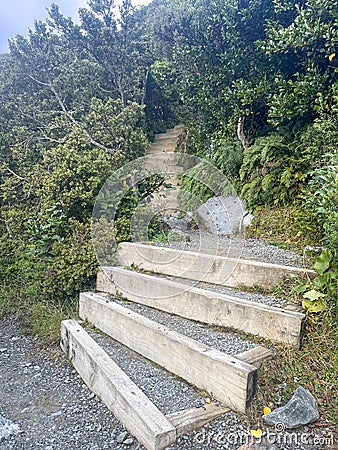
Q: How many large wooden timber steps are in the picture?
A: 4